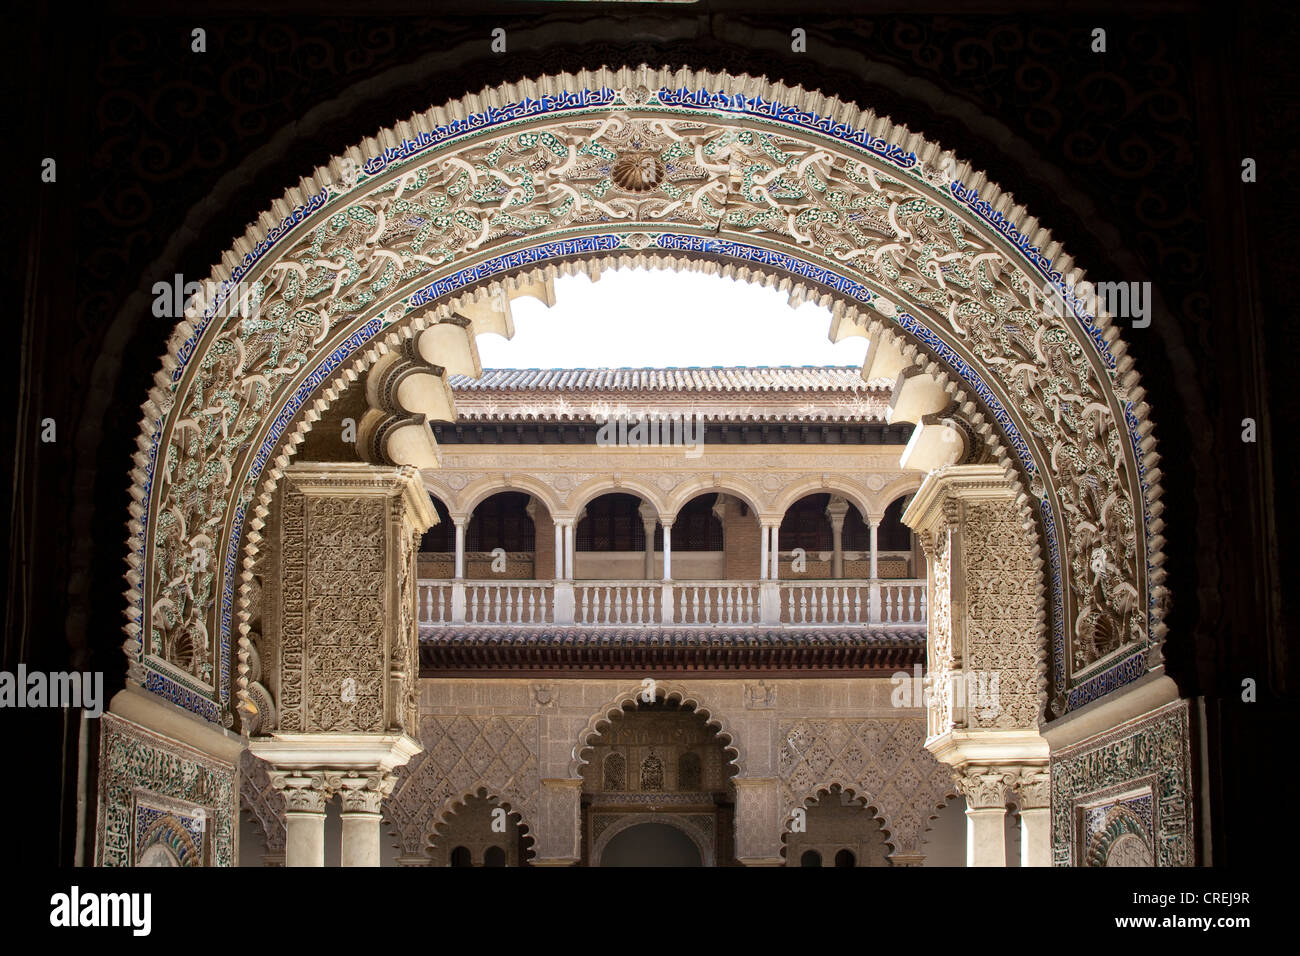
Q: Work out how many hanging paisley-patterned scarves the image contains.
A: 0